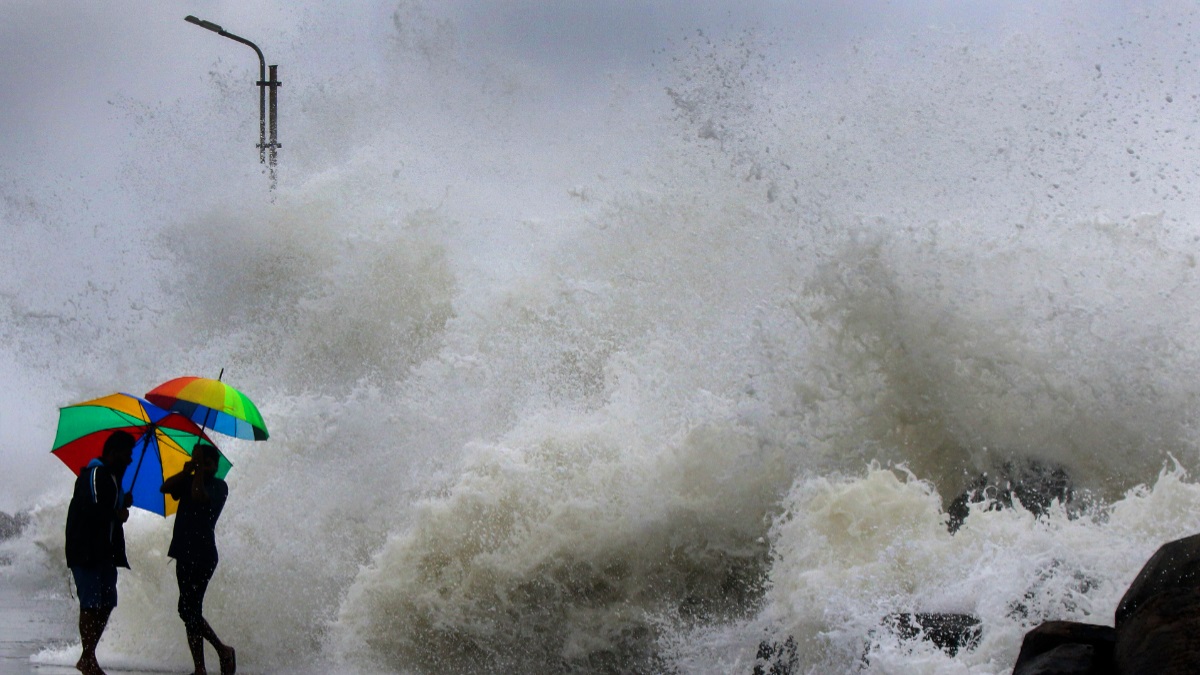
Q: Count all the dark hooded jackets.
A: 1